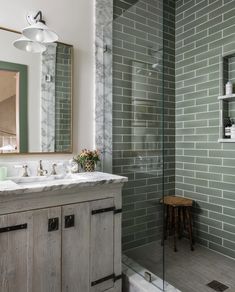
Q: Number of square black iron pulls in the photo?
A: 2